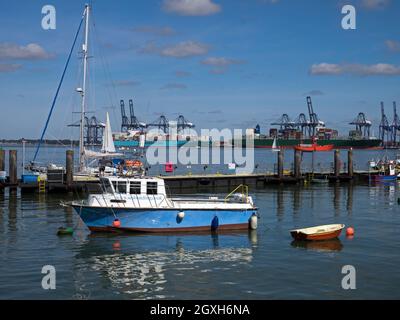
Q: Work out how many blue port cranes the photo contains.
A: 12